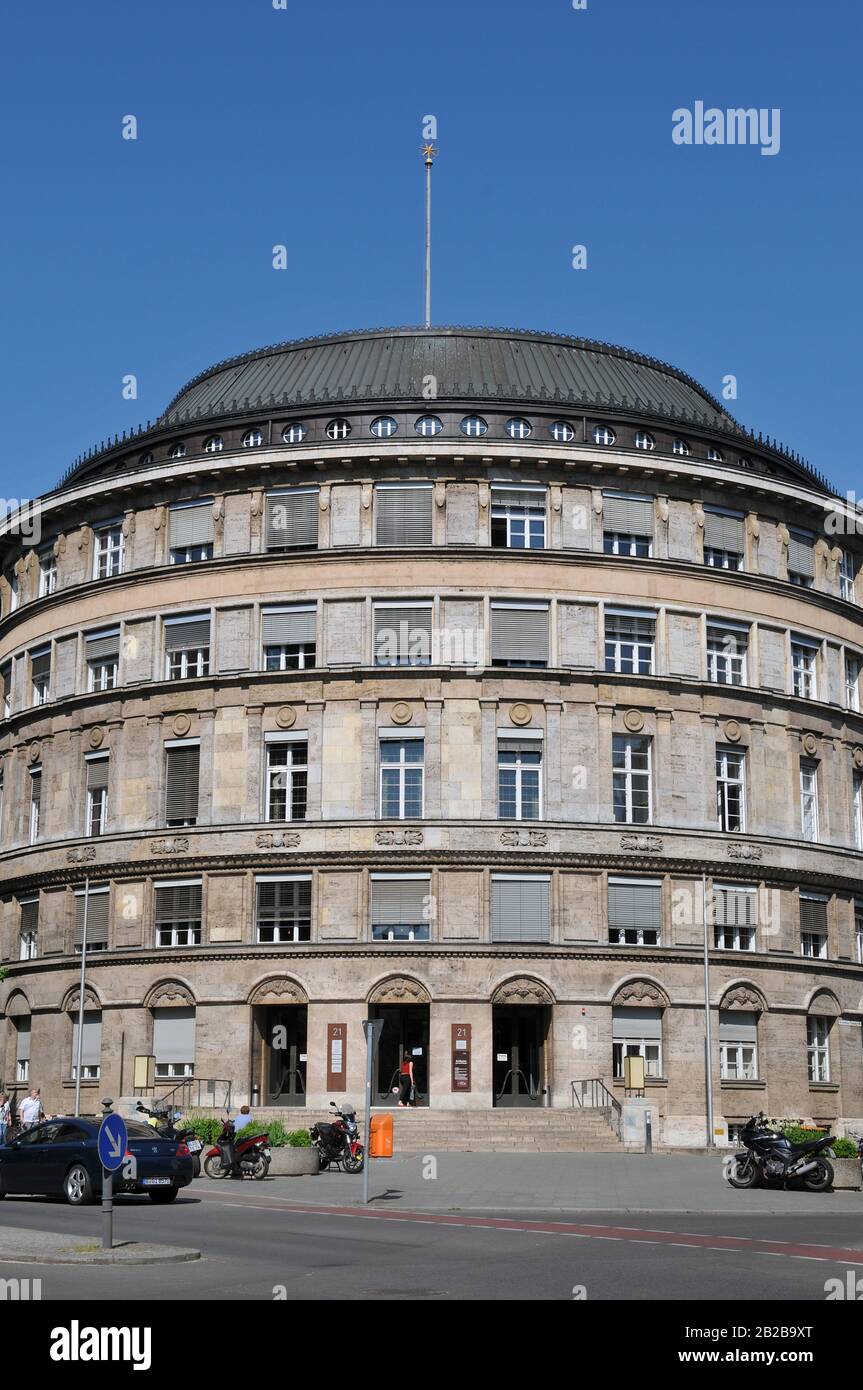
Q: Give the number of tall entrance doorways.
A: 3